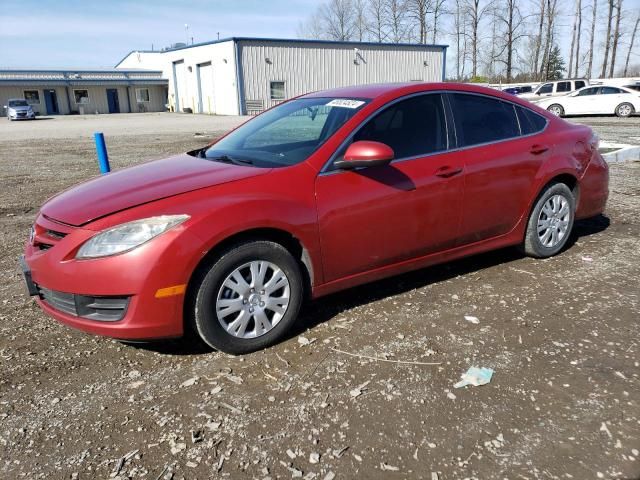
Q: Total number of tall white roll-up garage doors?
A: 2